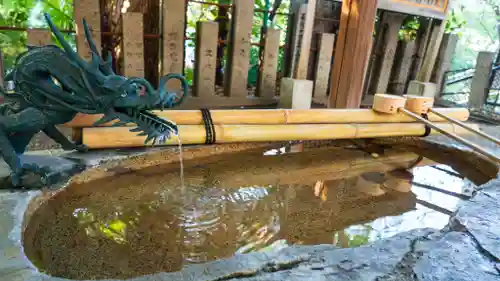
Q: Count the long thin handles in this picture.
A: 2